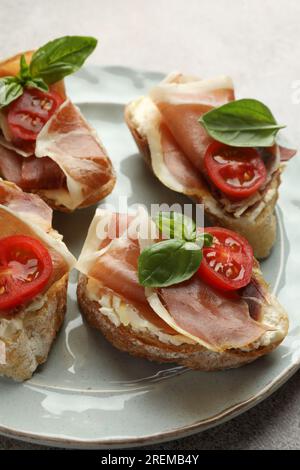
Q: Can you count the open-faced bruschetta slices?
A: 4